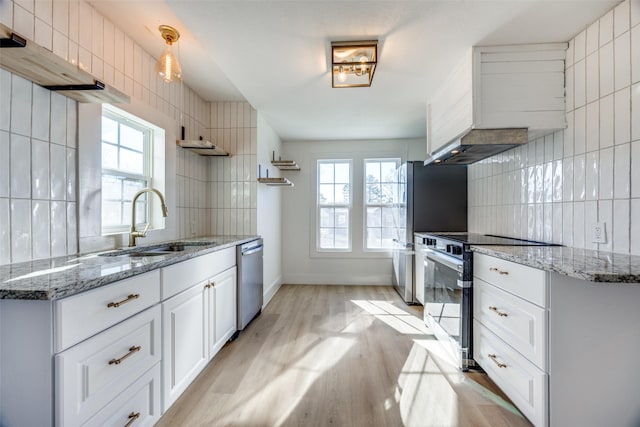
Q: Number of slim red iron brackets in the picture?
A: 0